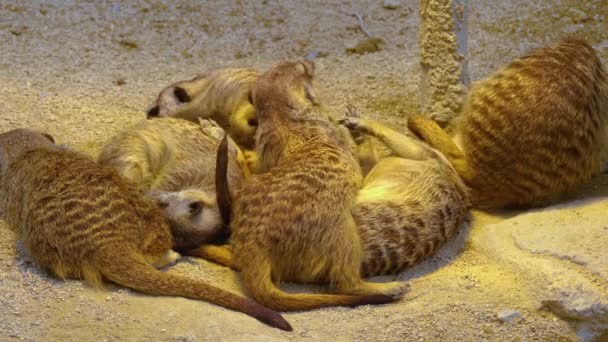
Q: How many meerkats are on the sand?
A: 6